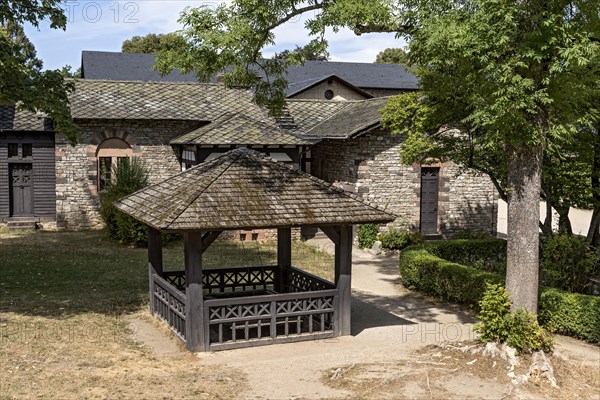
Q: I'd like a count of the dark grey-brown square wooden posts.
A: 4